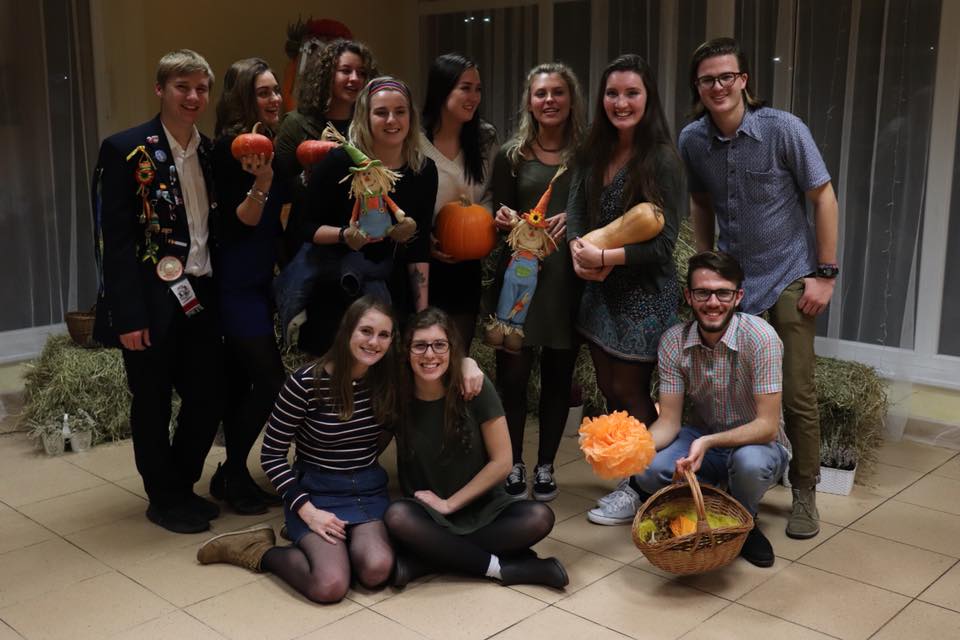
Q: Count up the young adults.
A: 11